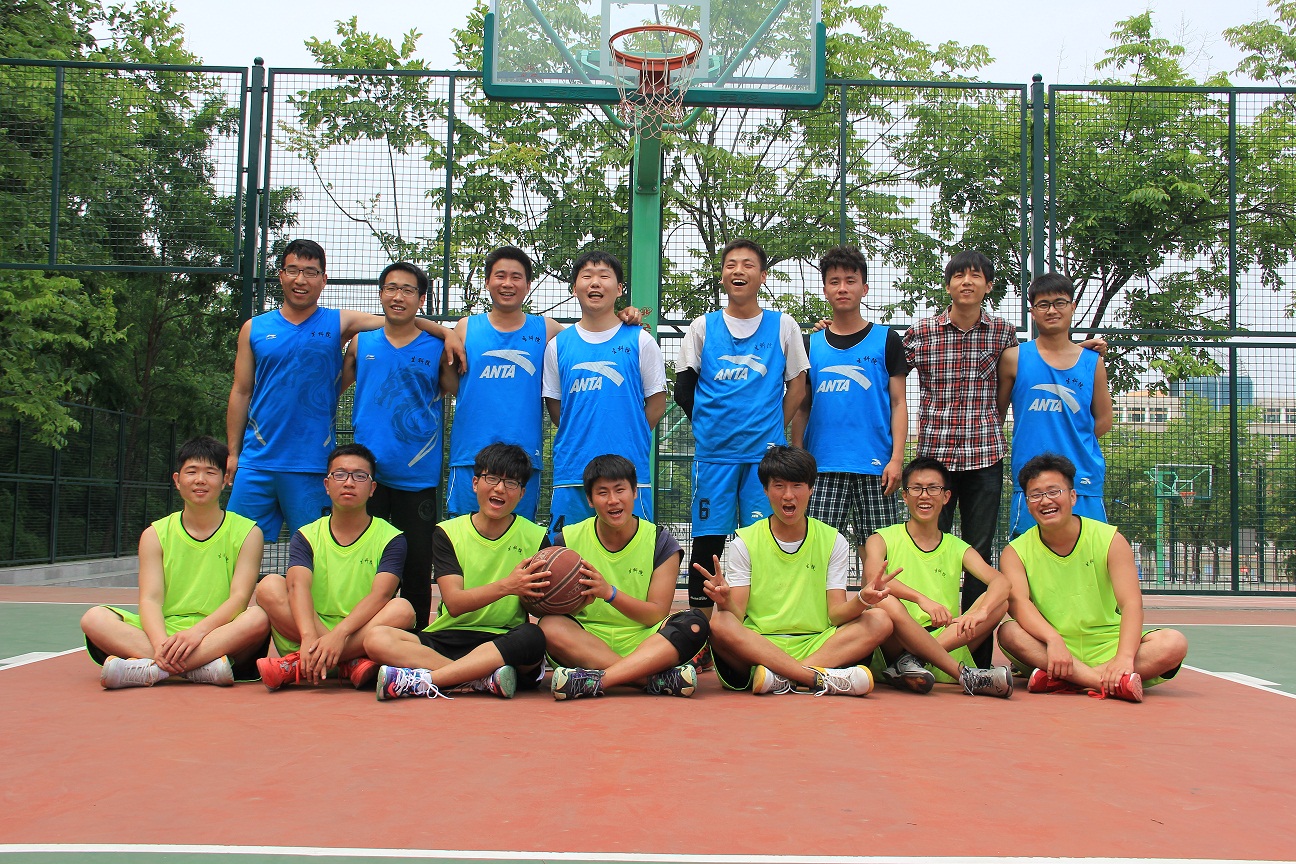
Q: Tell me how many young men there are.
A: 15